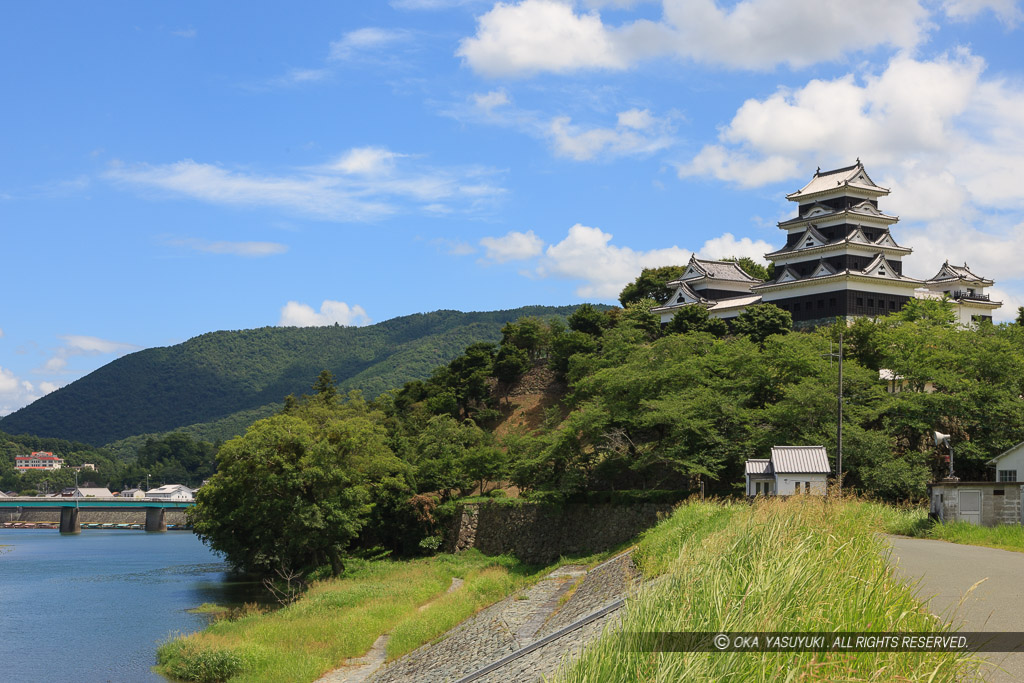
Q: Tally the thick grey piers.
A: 2